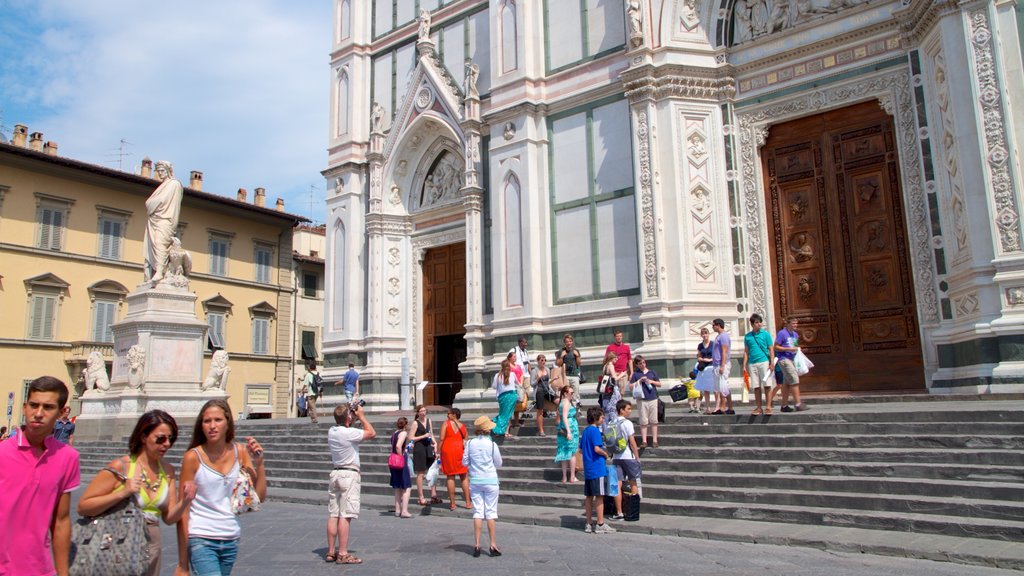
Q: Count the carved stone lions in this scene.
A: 3